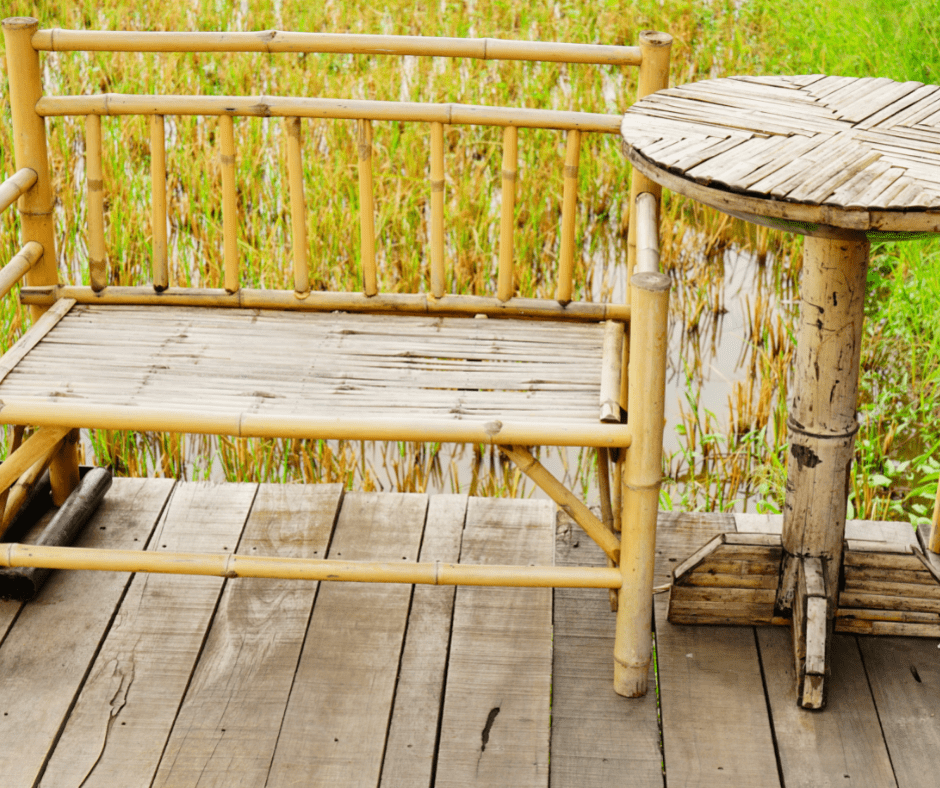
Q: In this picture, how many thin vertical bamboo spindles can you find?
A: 8